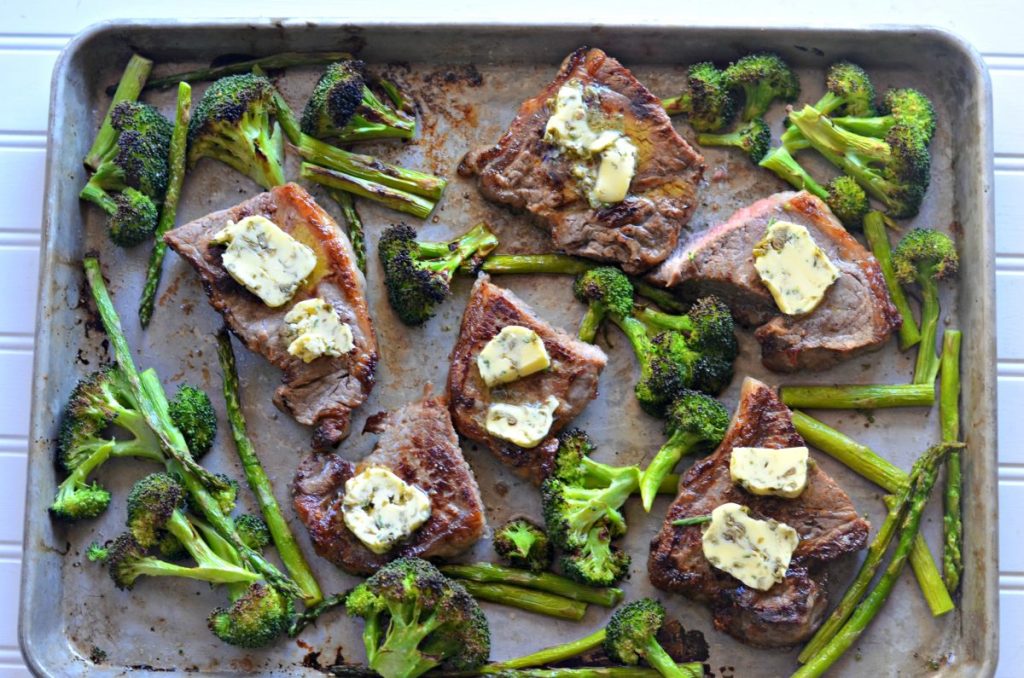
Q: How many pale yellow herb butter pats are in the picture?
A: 10